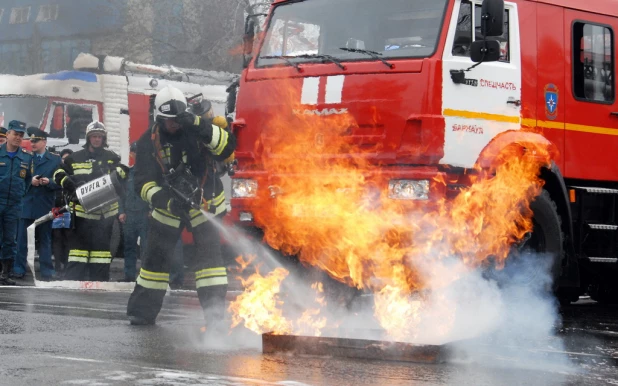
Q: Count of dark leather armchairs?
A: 0